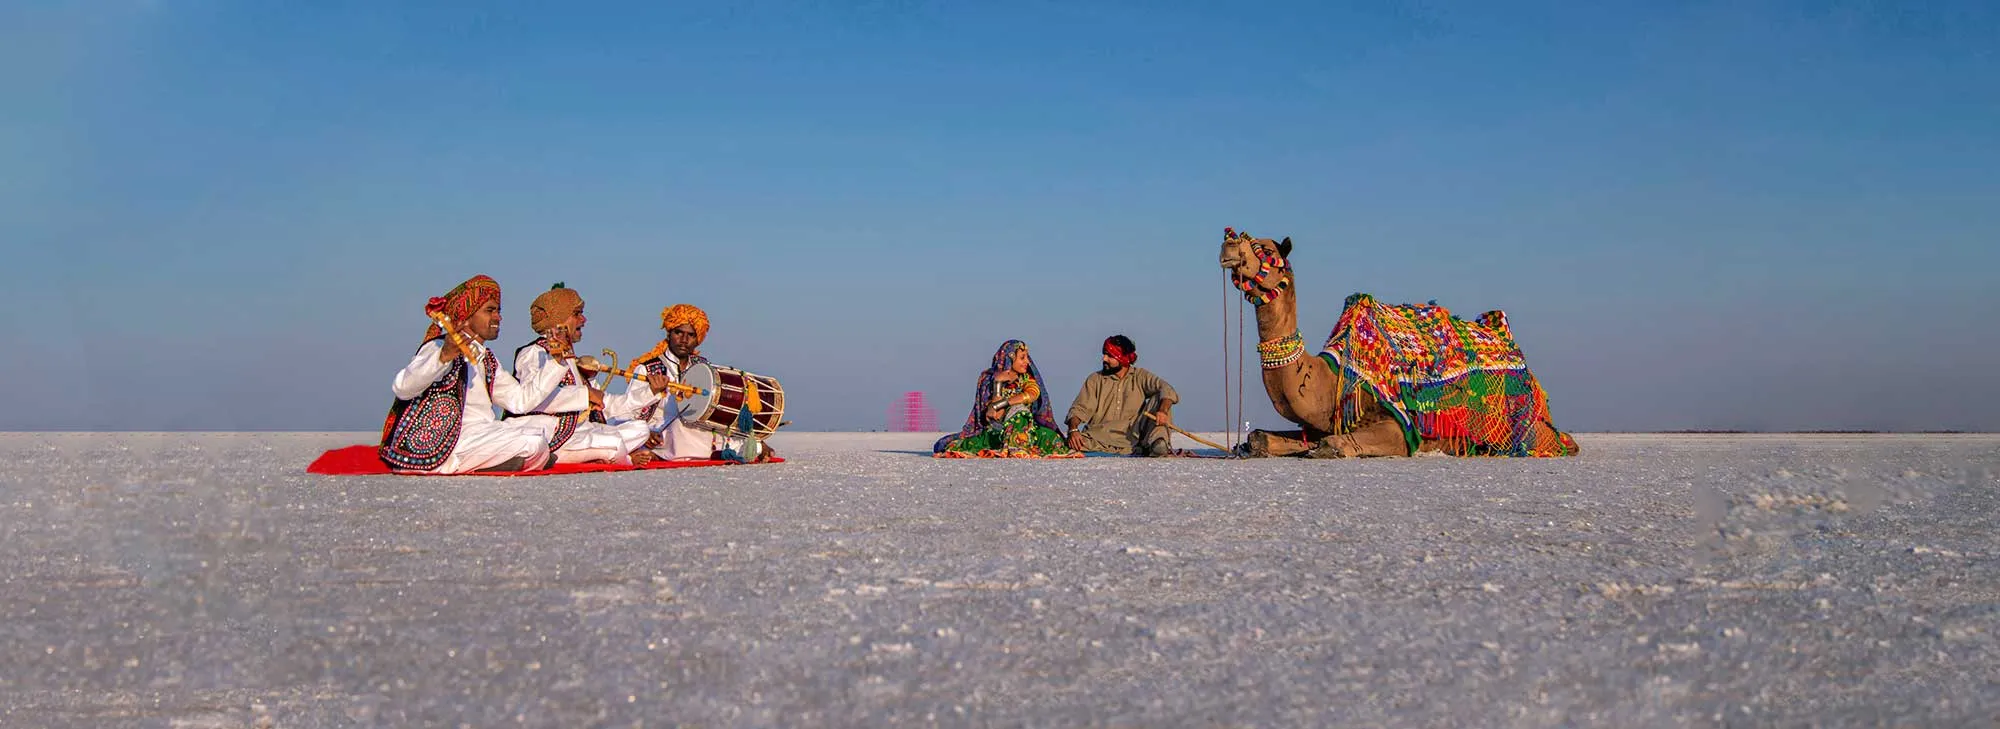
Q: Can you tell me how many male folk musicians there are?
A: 3